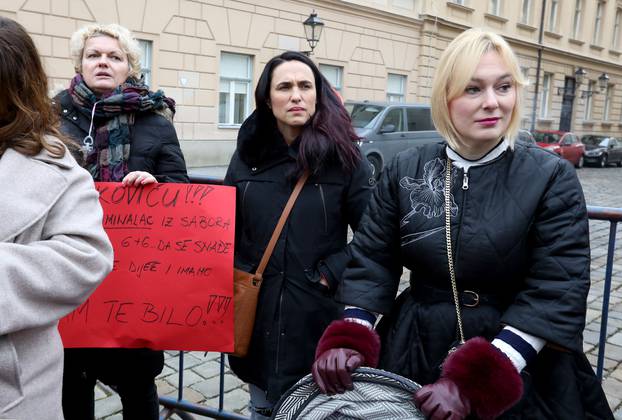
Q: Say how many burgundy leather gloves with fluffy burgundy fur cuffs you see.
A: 2